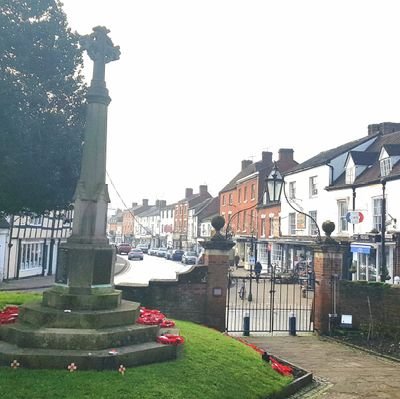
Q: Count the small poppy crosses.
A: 3